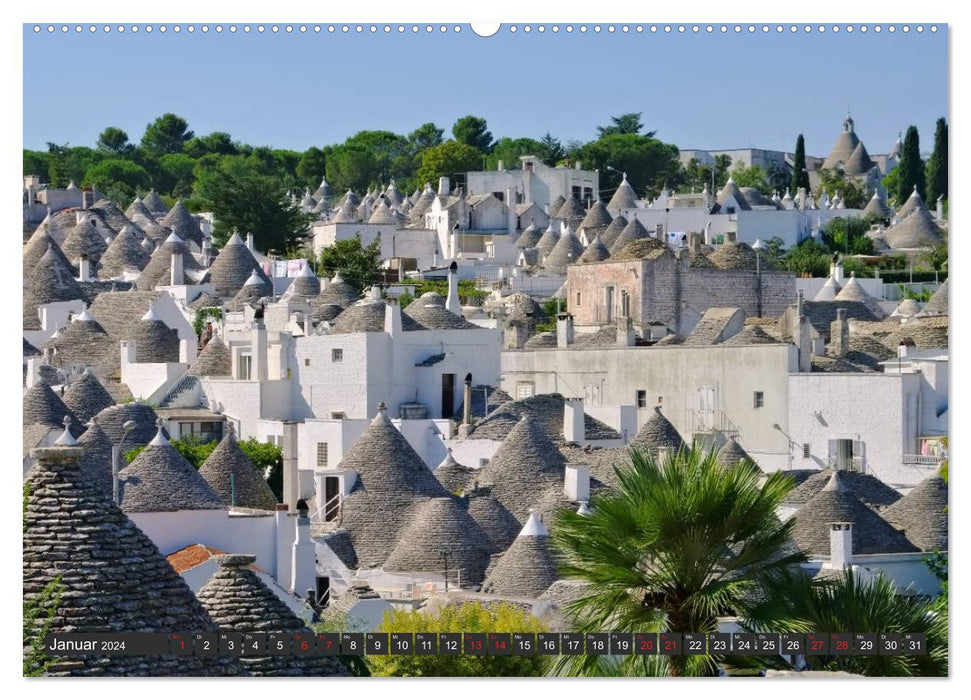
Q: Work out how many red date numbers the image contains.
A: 9